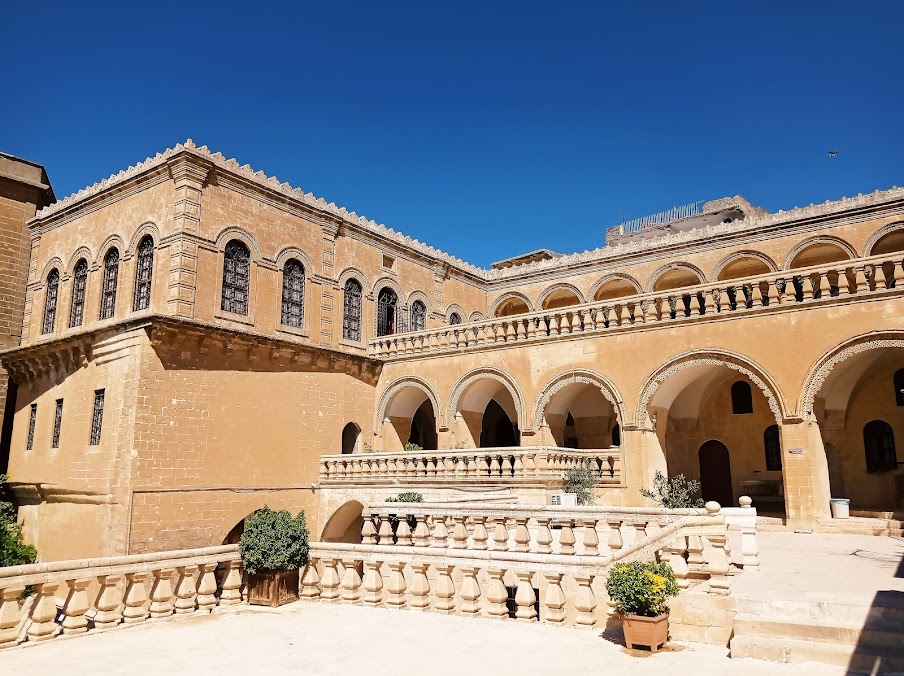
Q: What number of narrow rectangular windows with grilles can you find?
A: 3